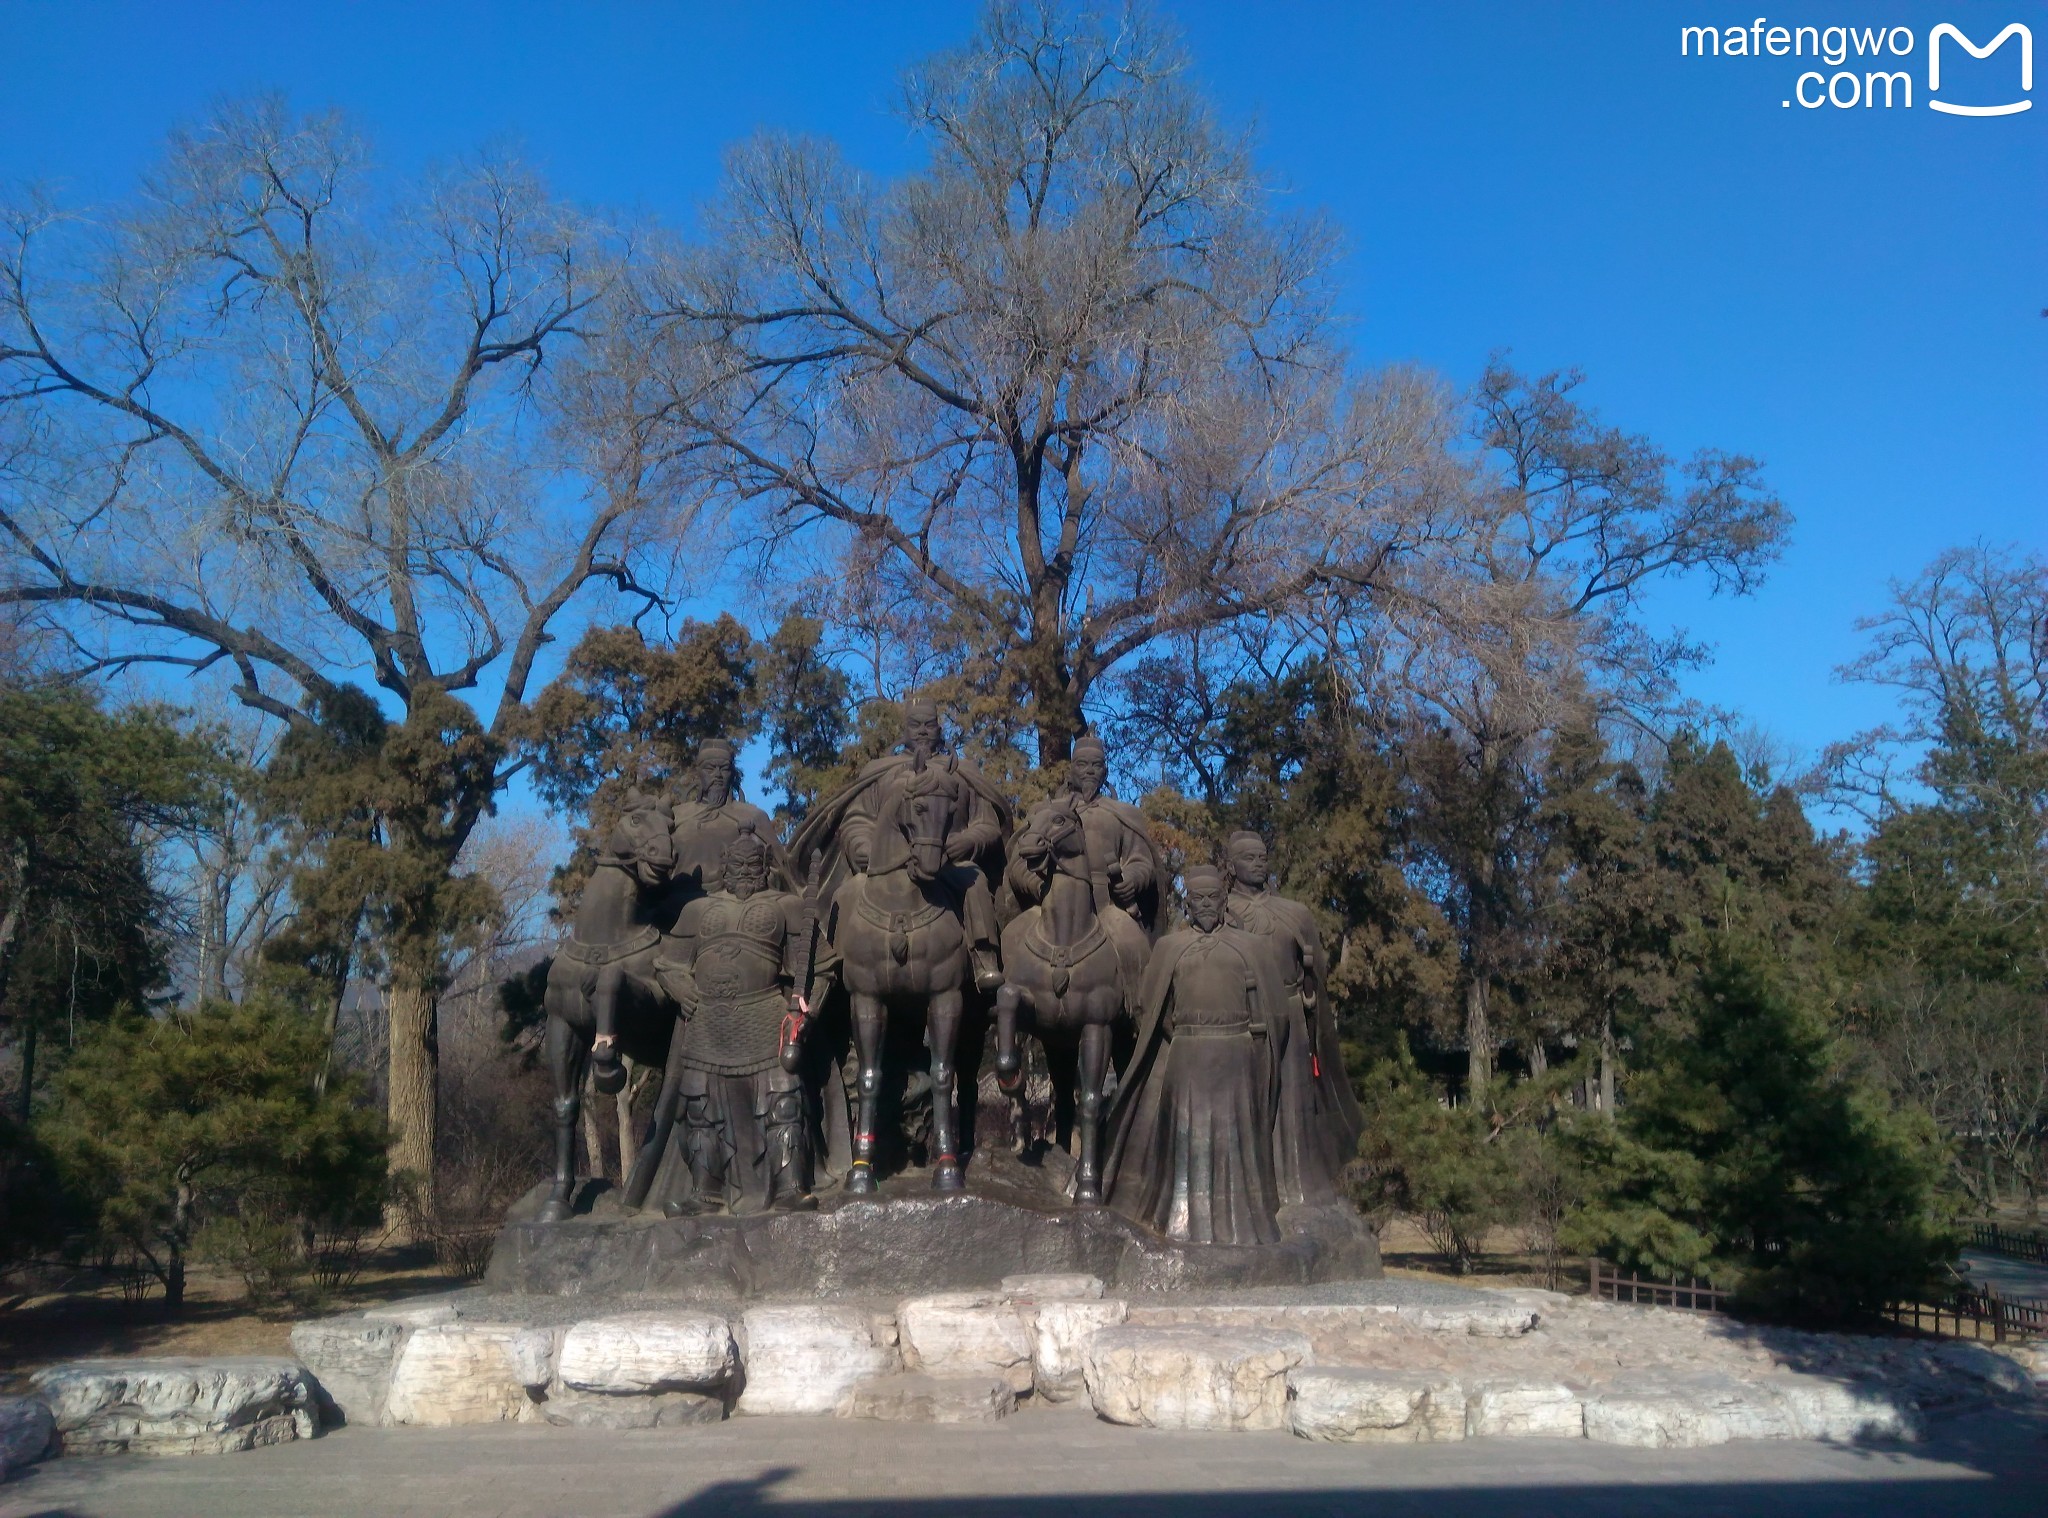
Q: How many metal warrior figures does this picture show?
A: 6